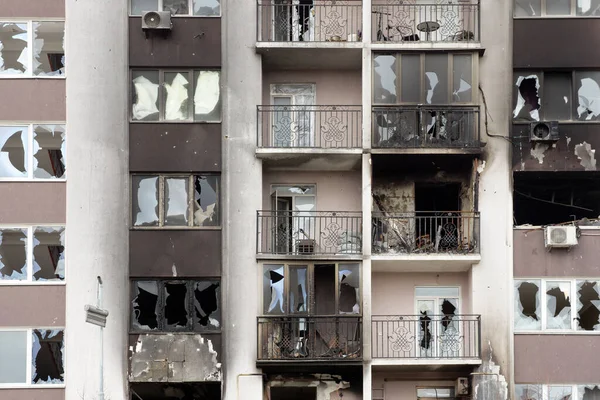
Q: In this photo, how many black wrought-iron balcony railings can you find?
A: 8